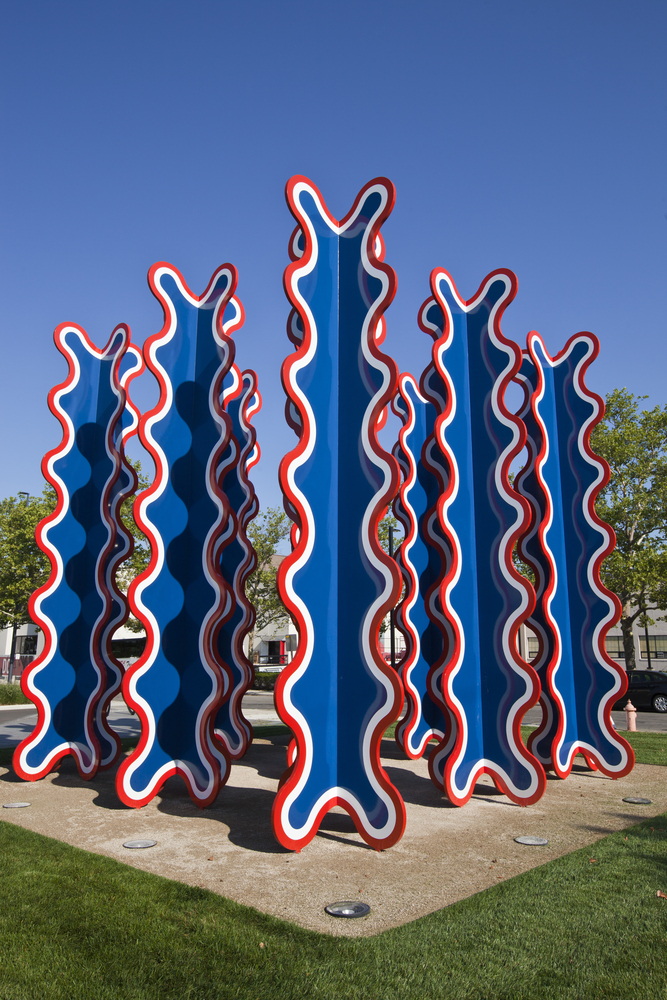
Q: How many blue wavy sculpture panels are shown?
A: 7